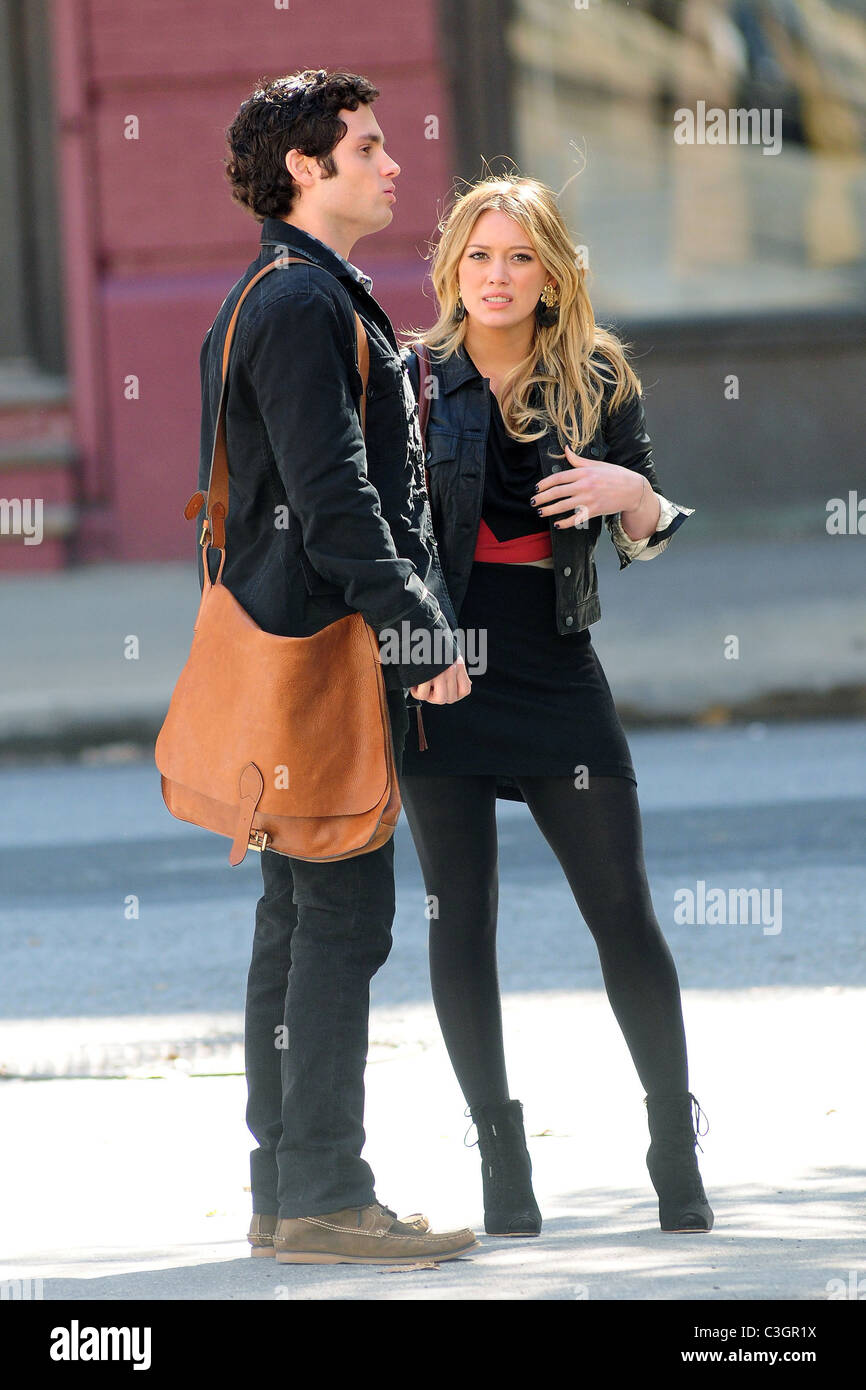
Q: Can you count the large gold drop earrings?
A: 2